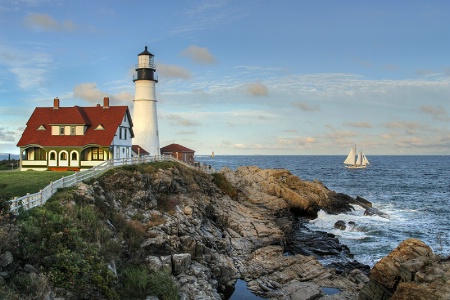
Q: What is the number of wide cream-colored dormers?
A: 1